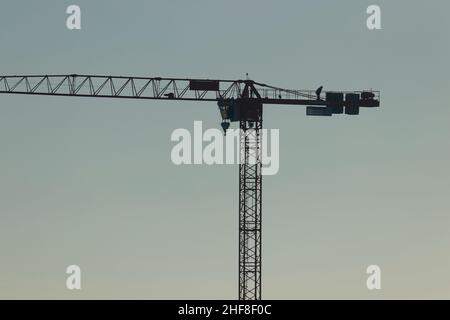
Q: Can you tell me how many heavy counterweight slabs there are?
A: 2